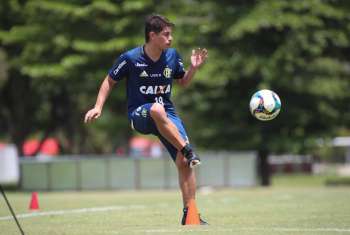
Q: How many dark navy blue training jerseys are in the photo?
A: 1